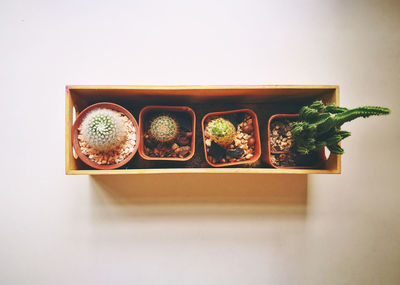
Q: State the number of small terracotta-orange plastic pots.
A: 4